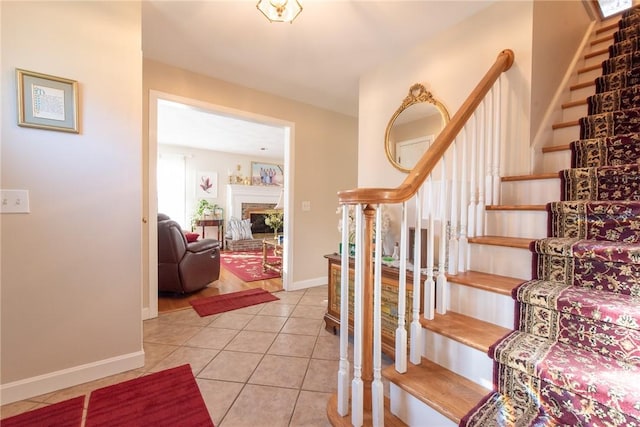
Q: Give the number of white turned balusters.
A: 13